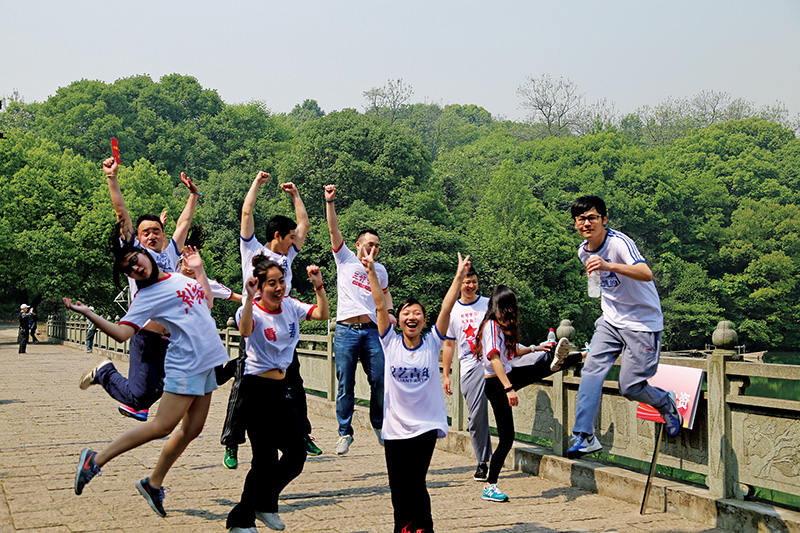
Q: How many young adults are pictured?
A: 10